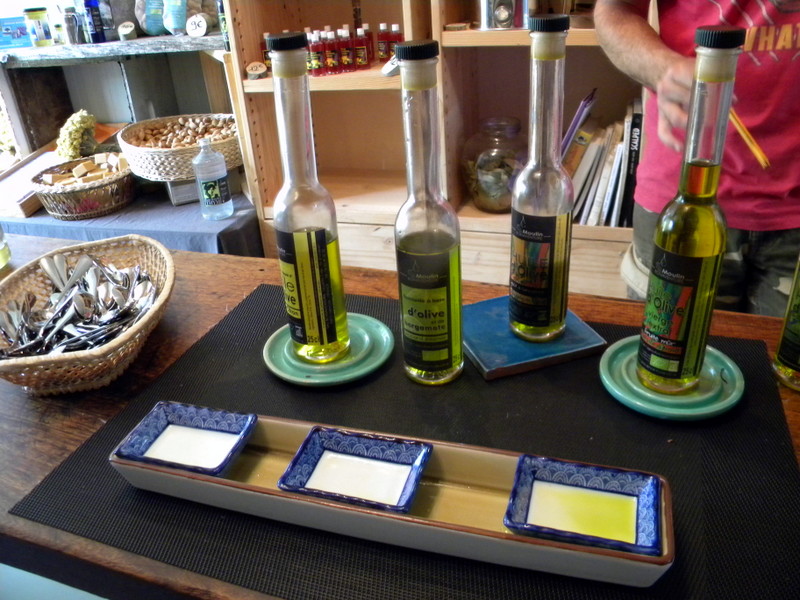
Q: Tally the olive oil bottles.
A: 5